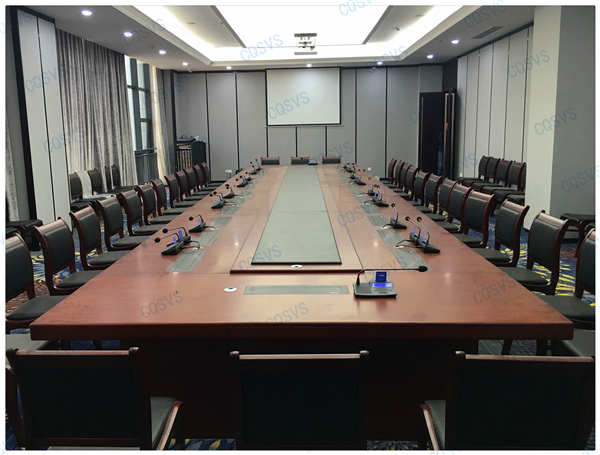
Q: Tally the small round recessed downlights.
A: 9